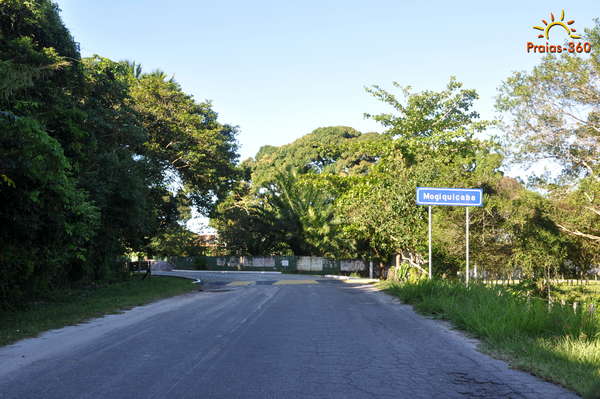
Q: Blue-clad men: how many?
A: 0